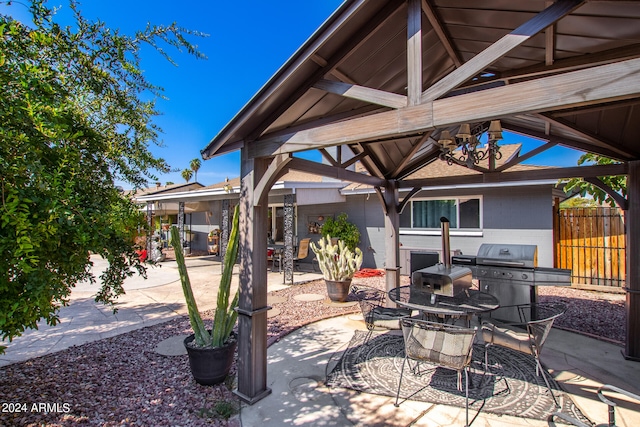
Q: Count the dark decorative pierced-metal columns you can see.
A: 4